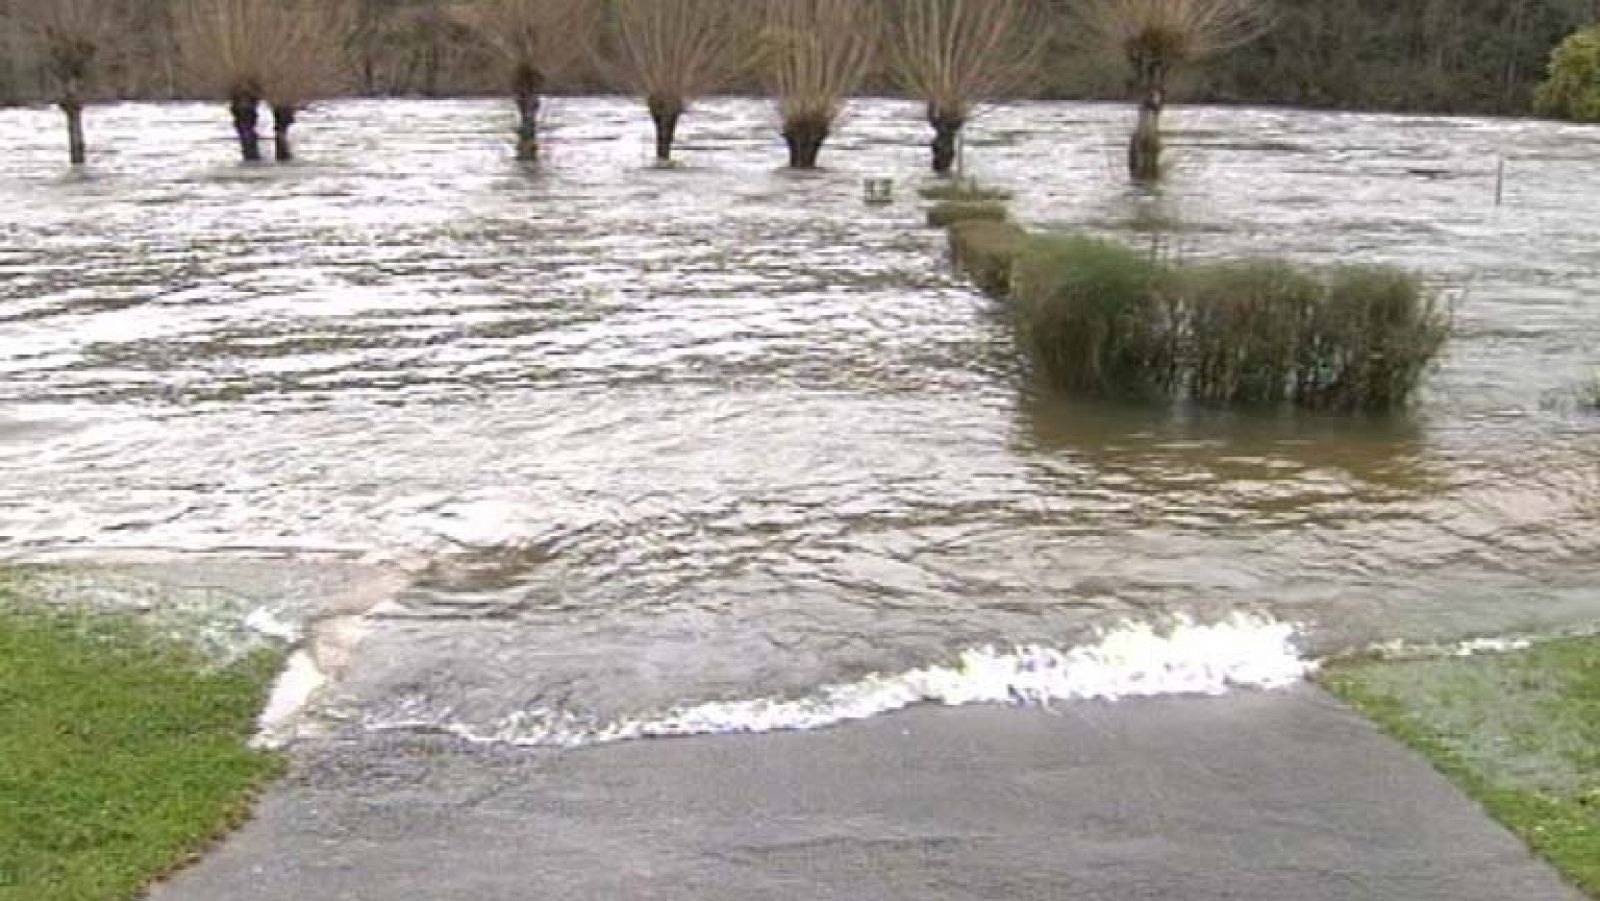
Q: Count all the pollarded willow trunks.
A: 8